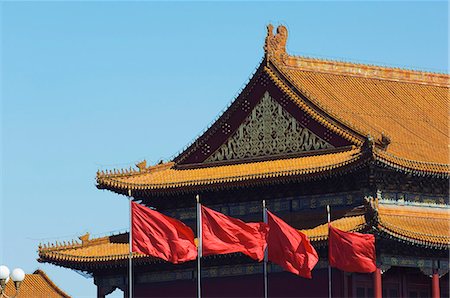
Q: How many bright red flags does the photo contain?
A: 4